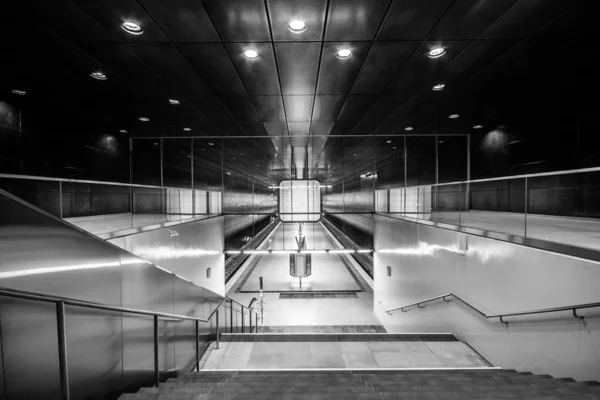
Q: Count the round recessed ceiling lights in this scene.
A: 15